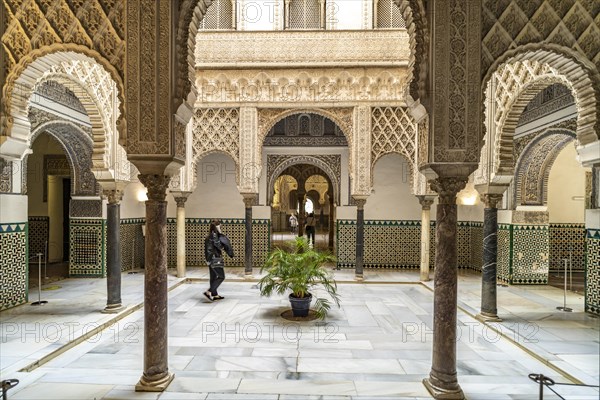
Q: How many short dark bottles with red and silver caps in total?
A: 0